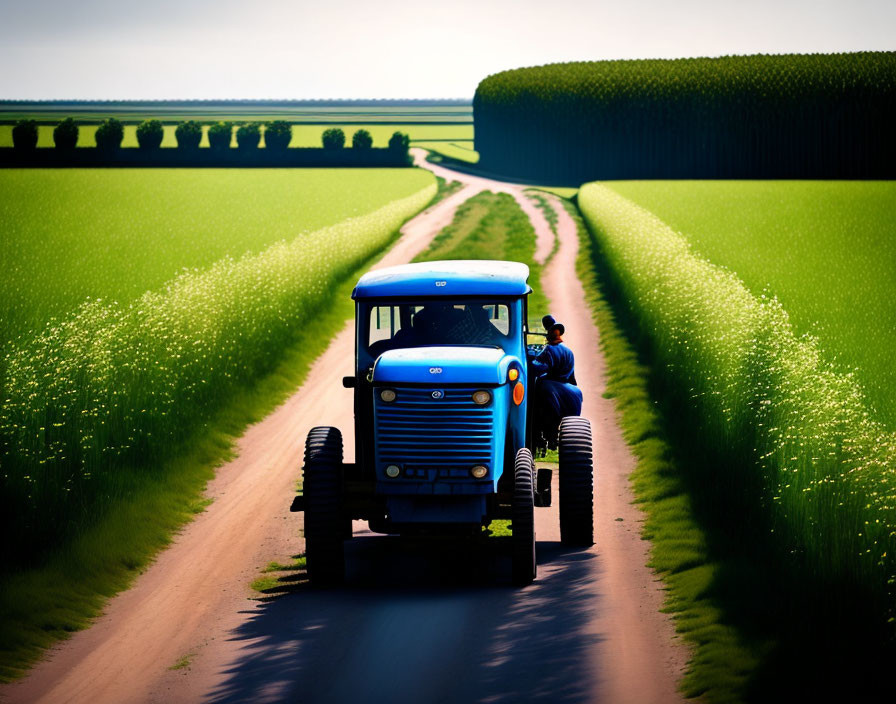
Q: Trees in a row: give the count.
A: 11